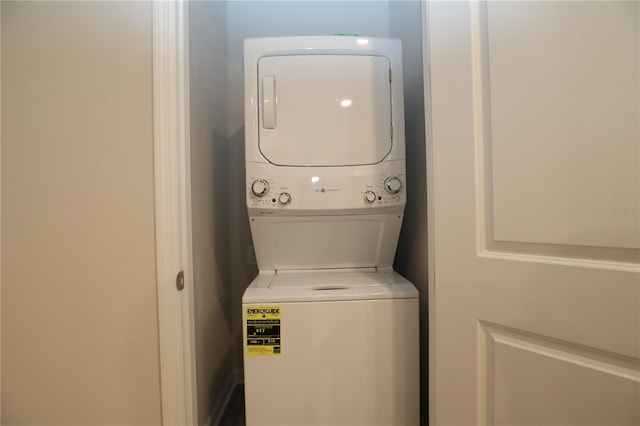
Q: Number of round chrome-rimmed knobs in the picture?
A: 4